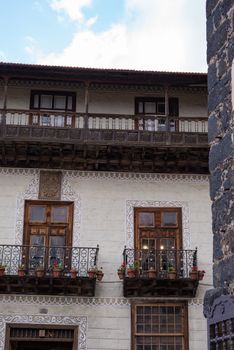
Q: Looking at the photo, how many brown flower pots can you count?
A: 13